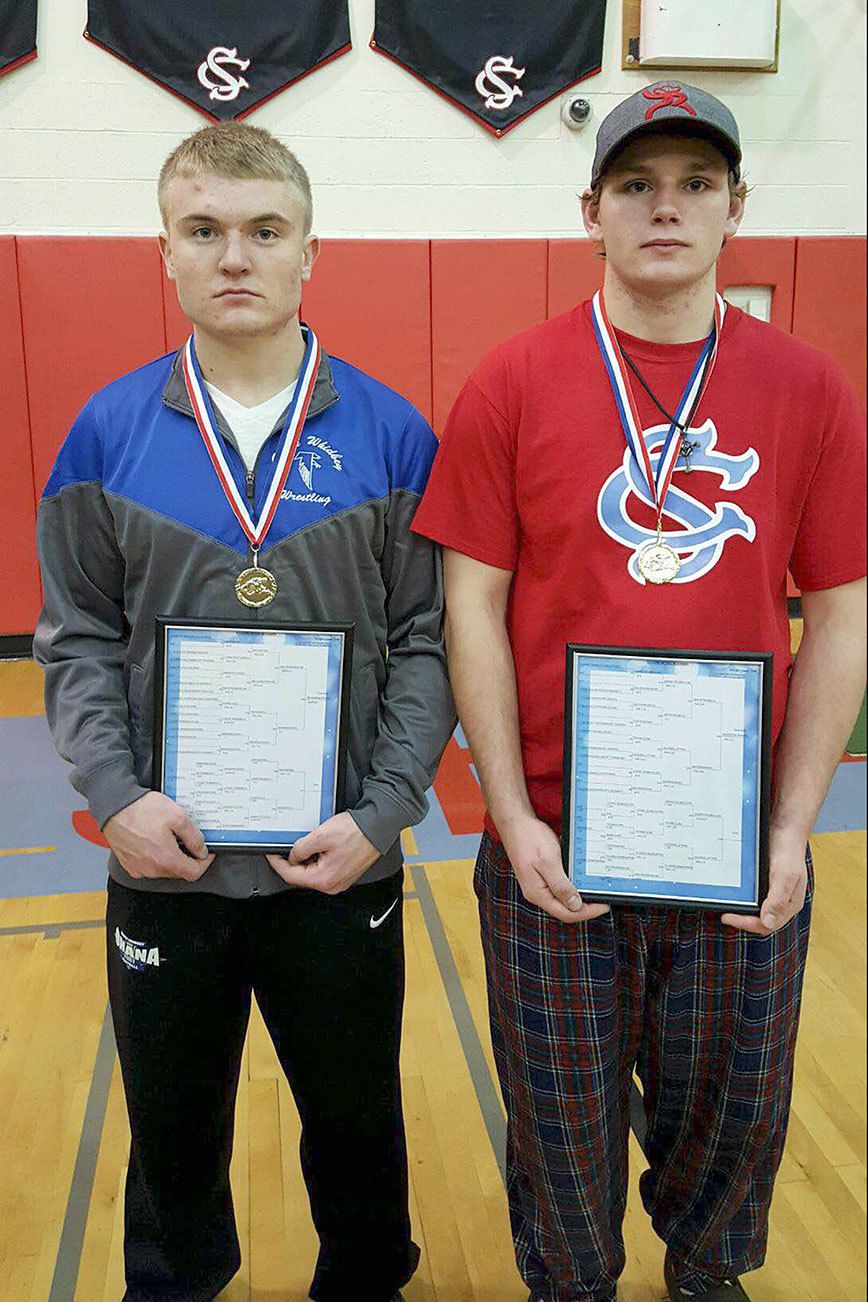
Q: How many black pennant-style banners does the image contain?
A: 3